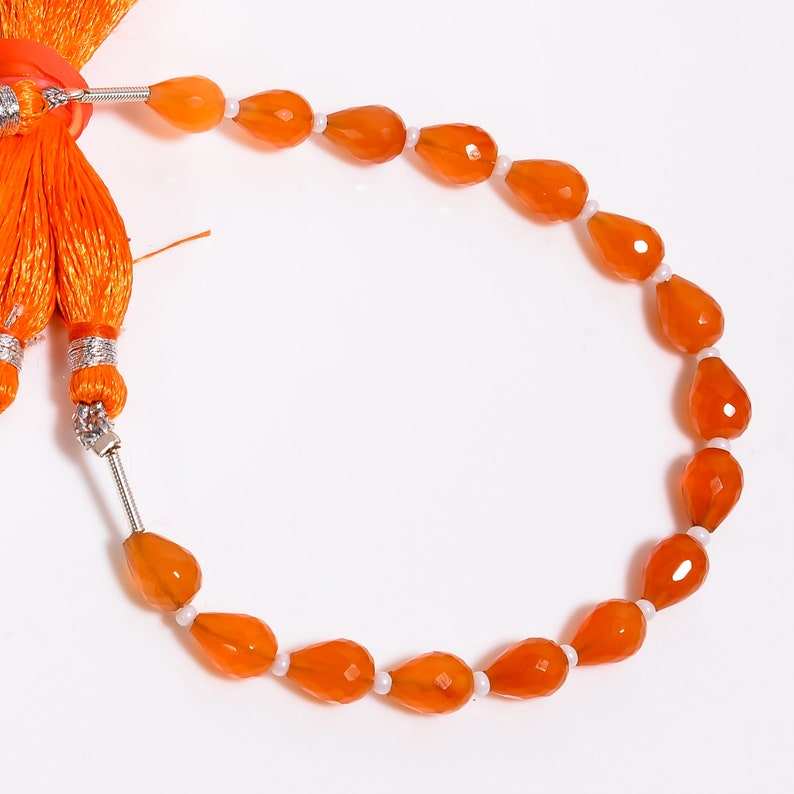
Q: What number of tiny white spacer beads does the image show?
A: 15